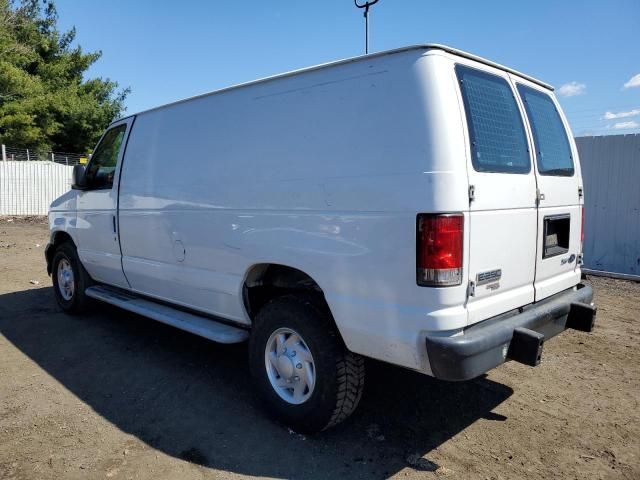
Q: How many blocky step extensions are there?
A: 2